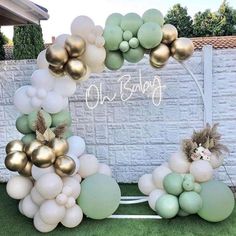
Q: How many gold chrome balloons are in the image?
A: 14